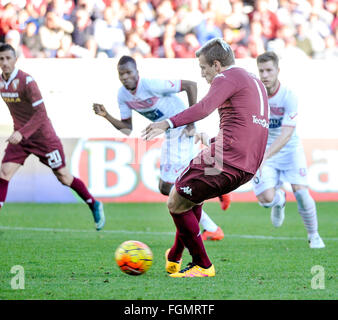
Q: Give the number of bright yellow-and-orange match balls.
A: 1